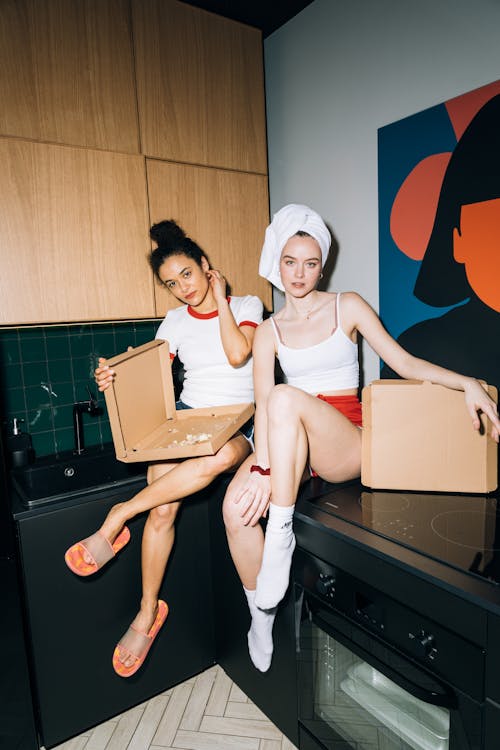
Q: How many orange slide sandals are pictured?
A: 2